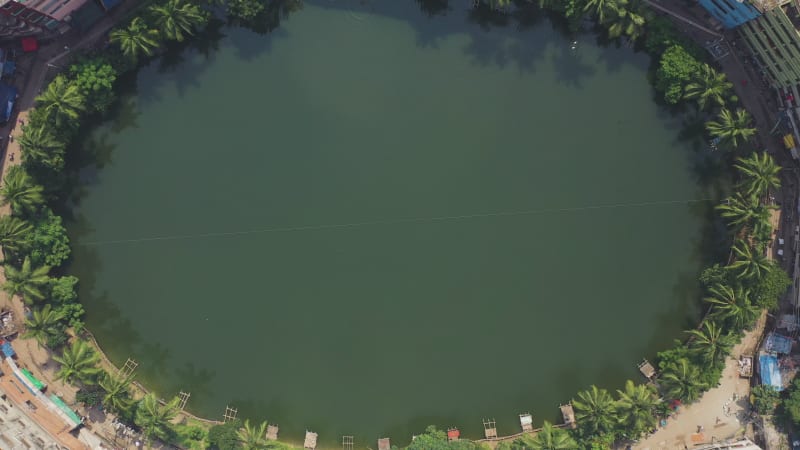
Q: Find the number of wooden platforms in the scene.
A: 12